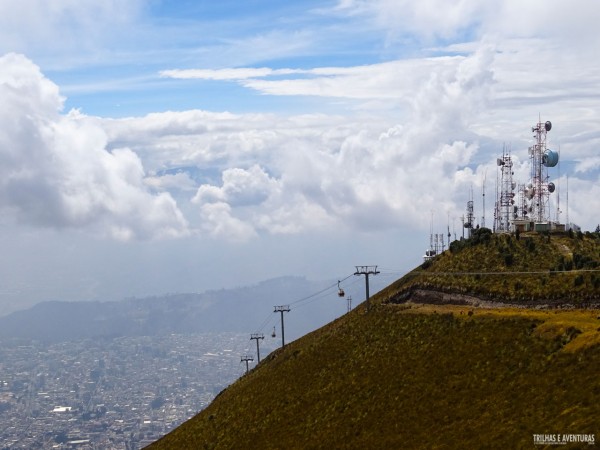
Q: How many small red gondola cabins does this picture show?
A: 2